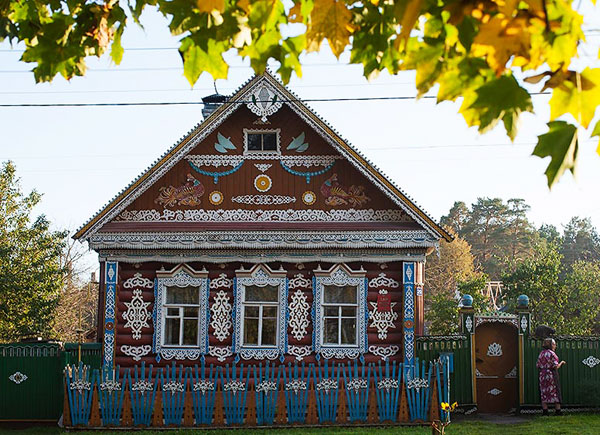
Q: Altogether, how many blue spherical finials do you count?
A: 2